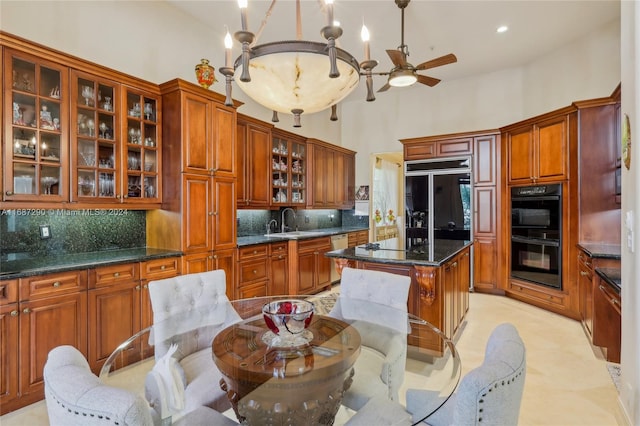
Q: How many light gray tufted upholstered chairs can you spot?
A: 4